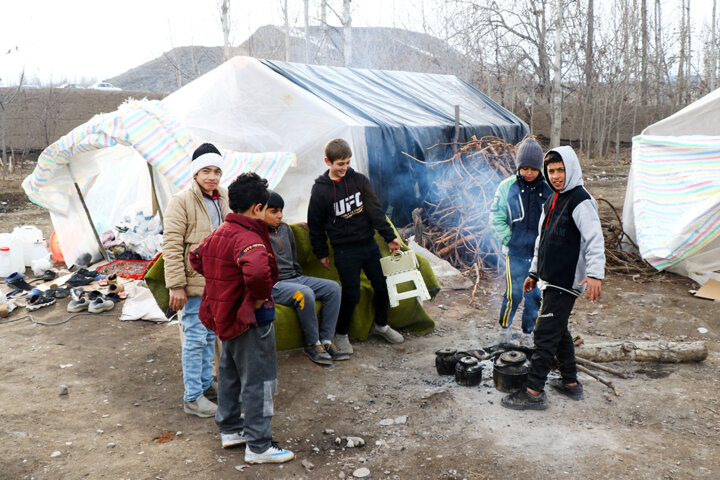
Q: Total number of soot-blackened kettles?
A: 3